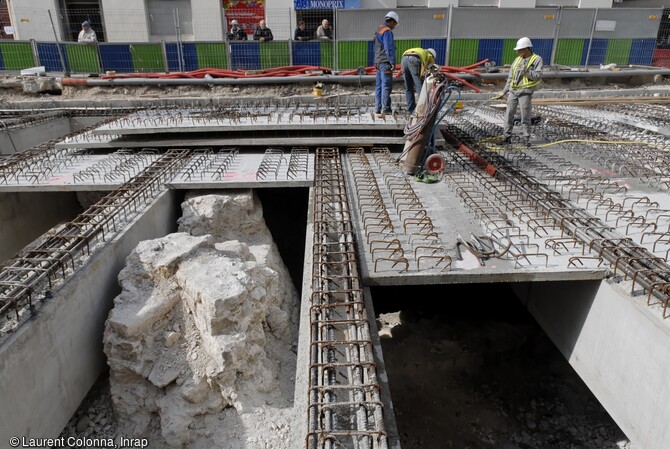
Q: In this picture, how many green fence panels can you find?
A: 12